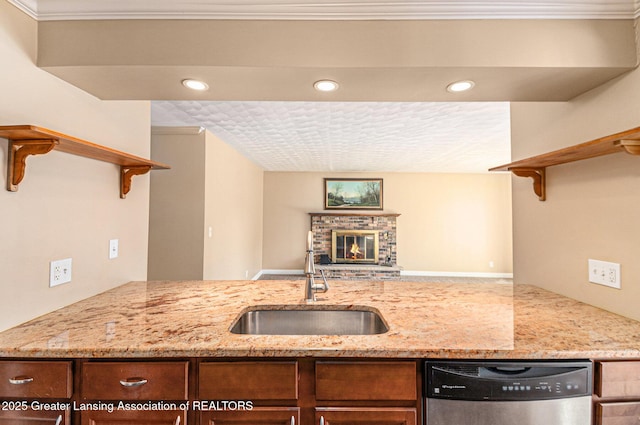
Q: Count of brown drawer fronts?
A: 5